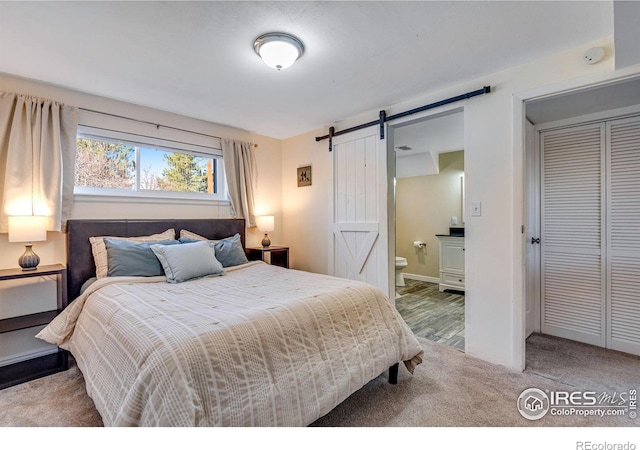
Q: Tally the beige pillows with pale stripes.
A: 2